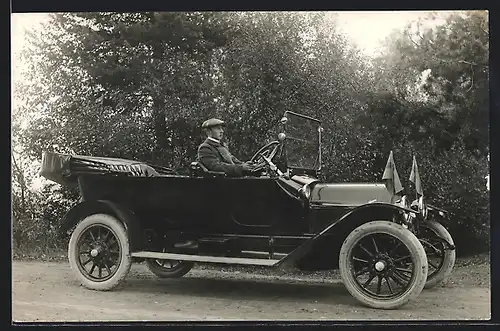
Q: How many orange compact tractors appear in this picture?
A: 0